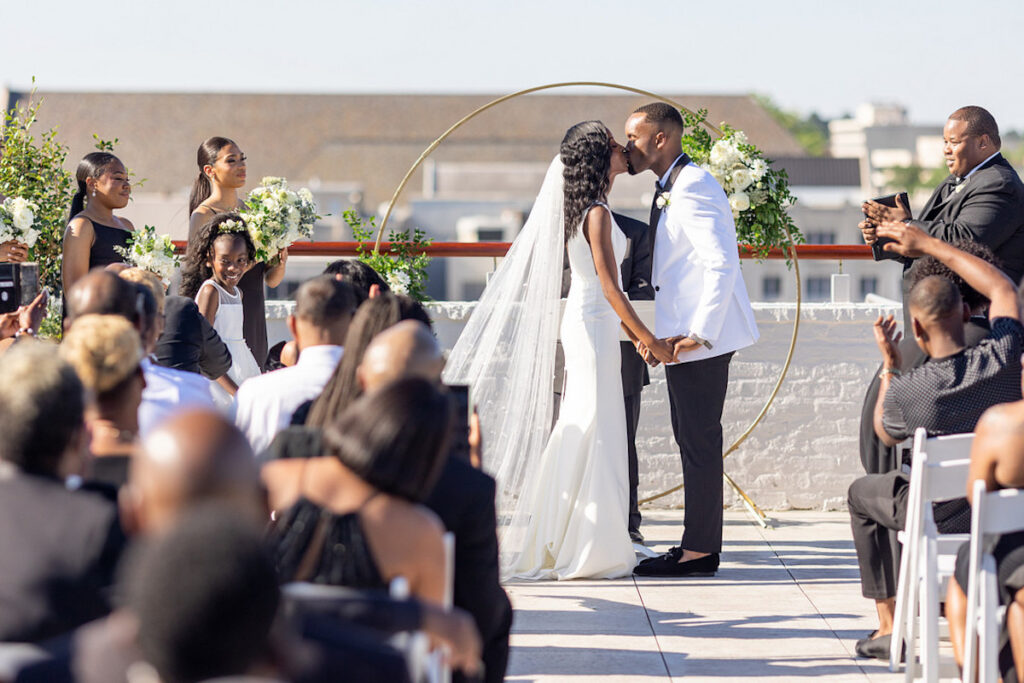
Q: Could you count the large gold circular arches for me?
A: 1